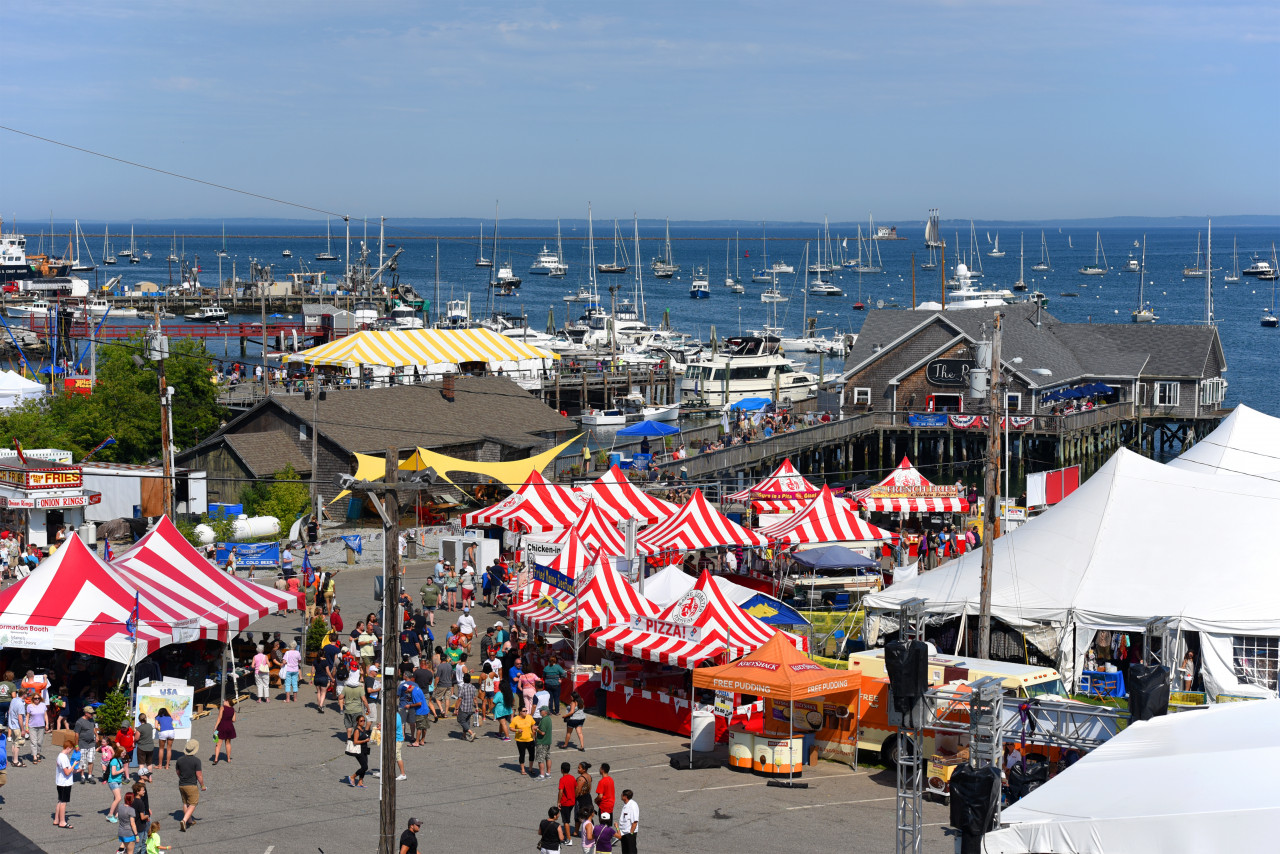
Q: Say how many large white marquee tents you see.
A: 3